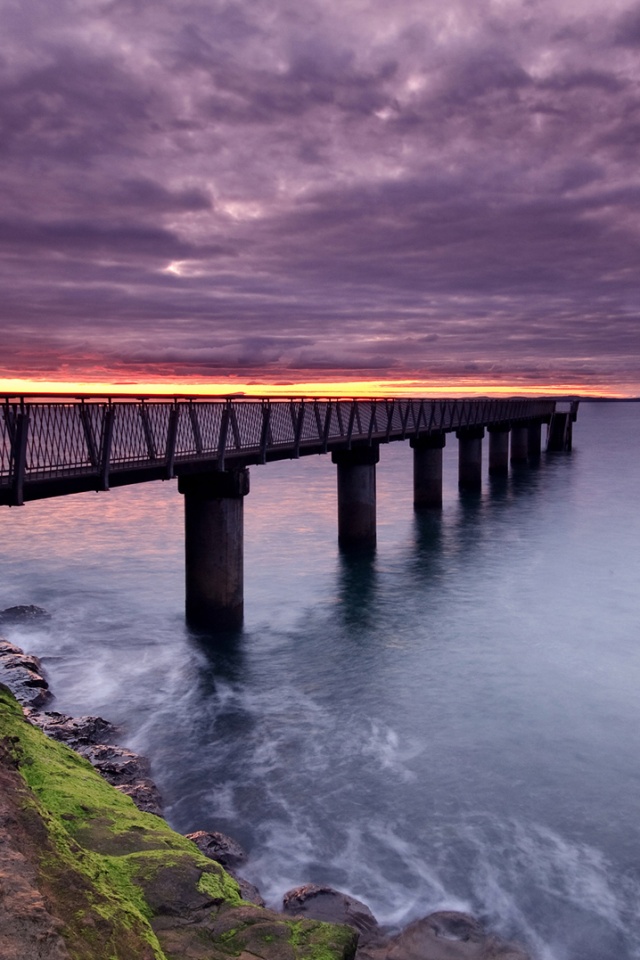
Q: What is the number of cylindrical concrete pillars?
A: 7